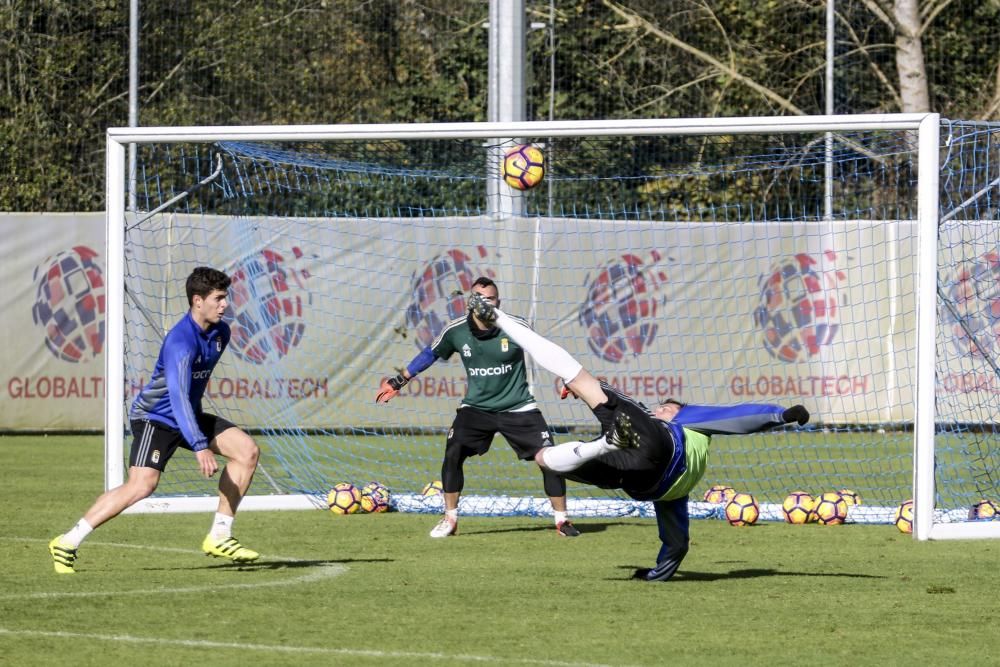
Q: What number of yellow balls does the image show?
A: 11